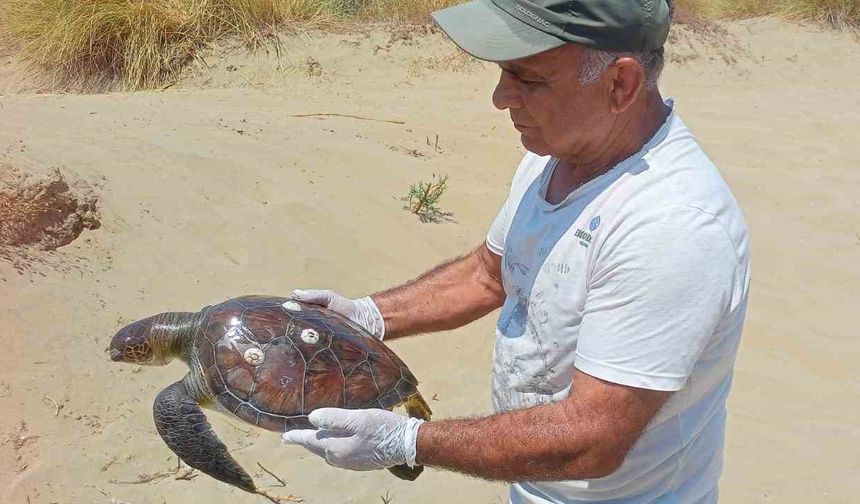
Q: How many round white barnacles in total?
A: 3